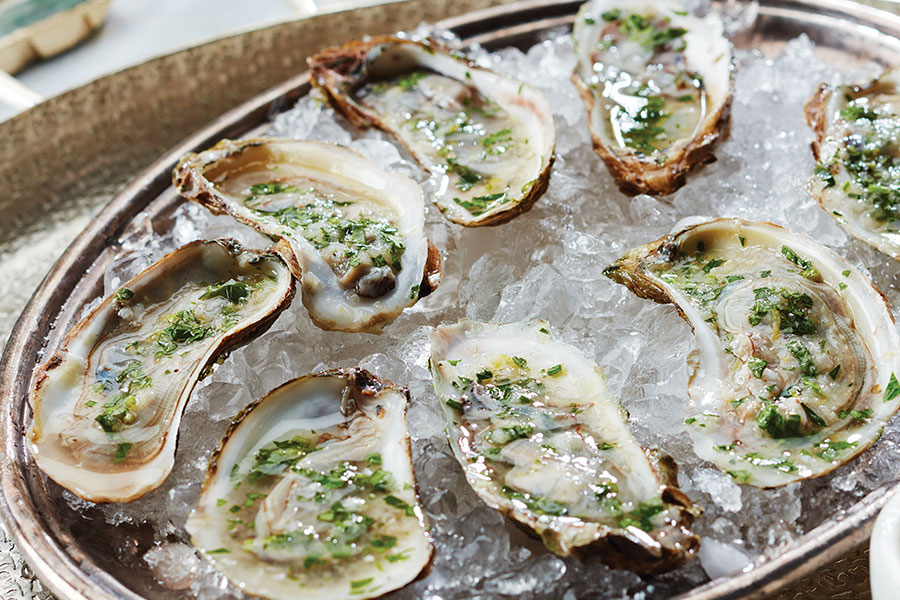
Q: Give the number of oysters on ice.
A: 8